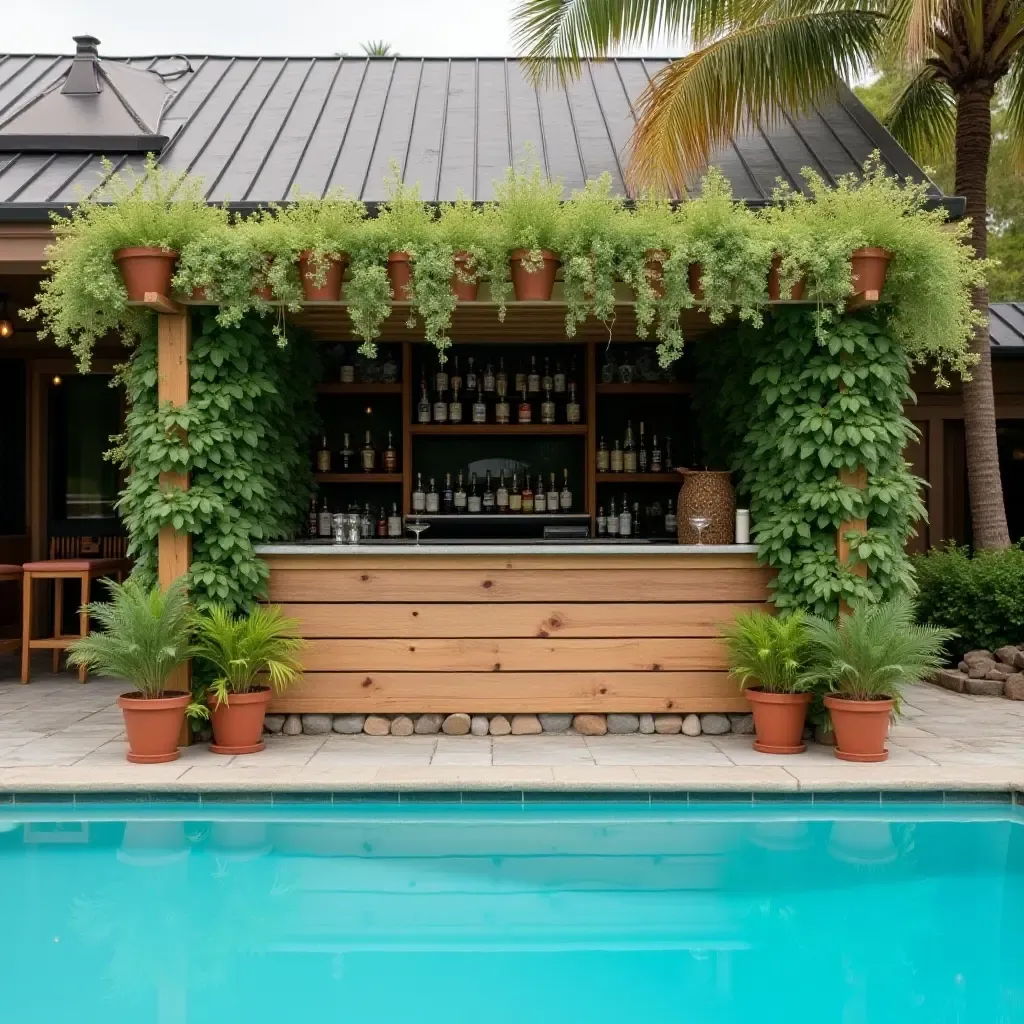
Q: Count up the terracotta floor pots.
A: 4